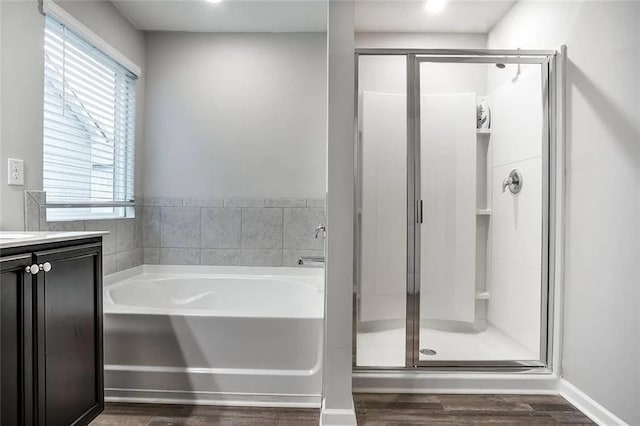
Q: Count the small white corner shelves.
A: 3